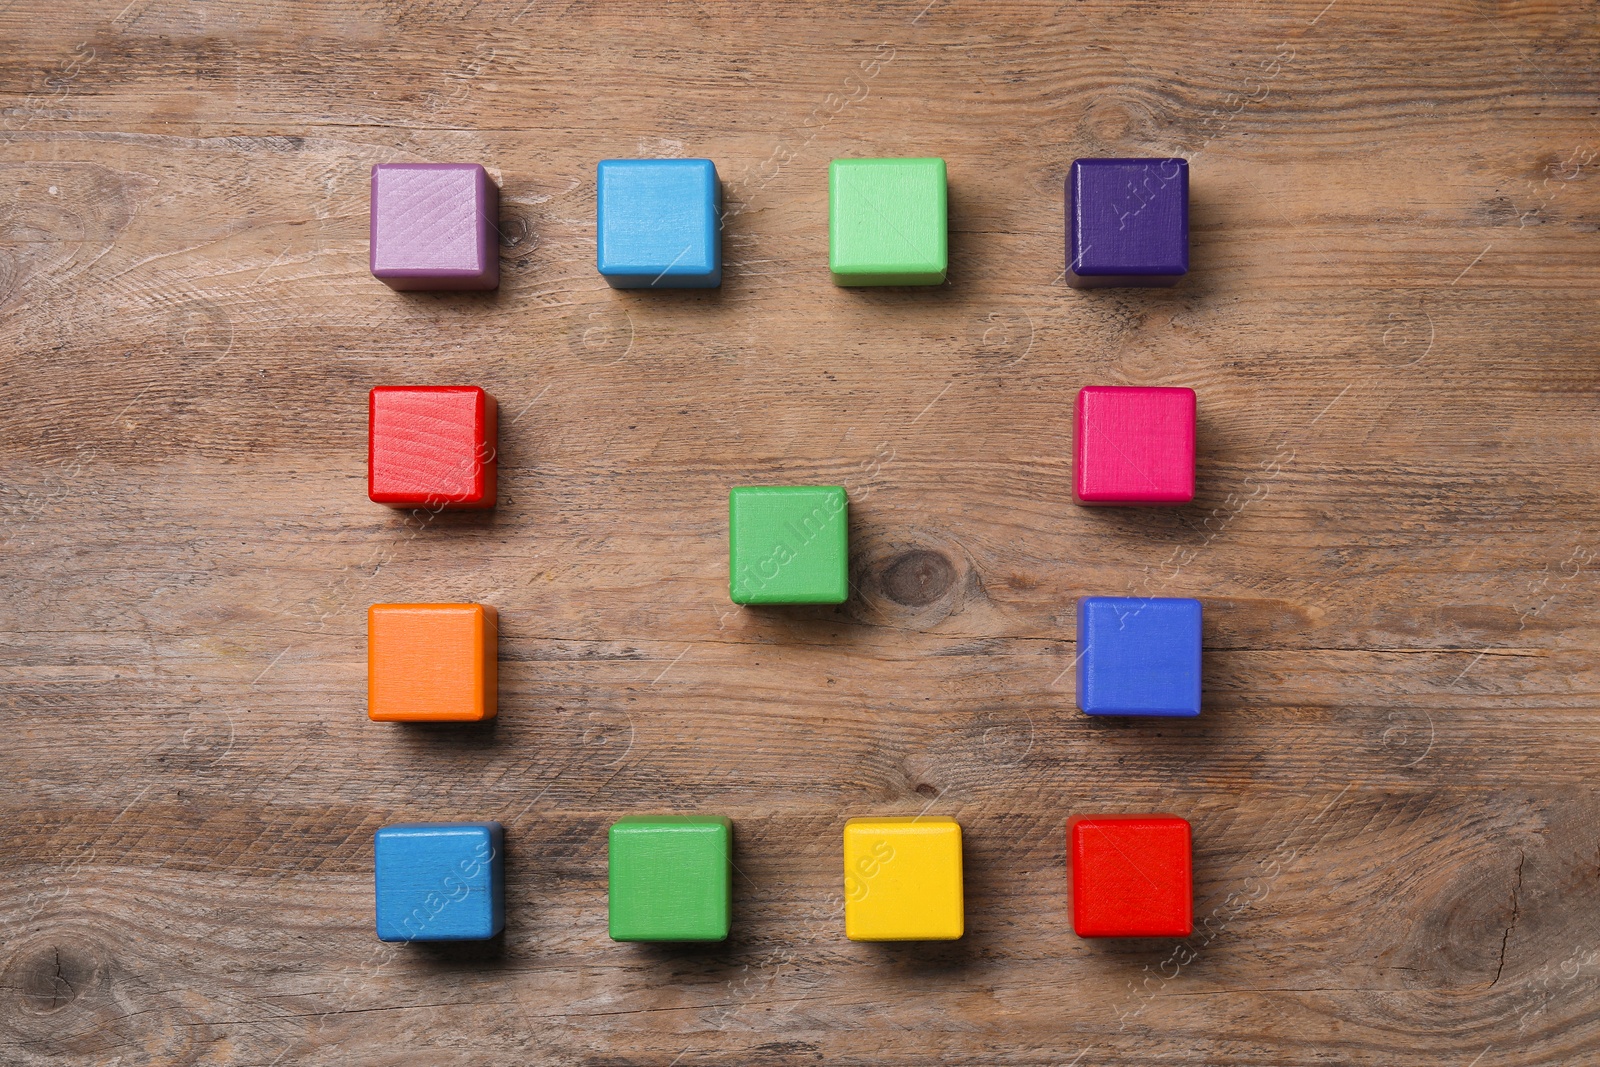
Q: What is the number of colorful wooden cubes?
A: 13